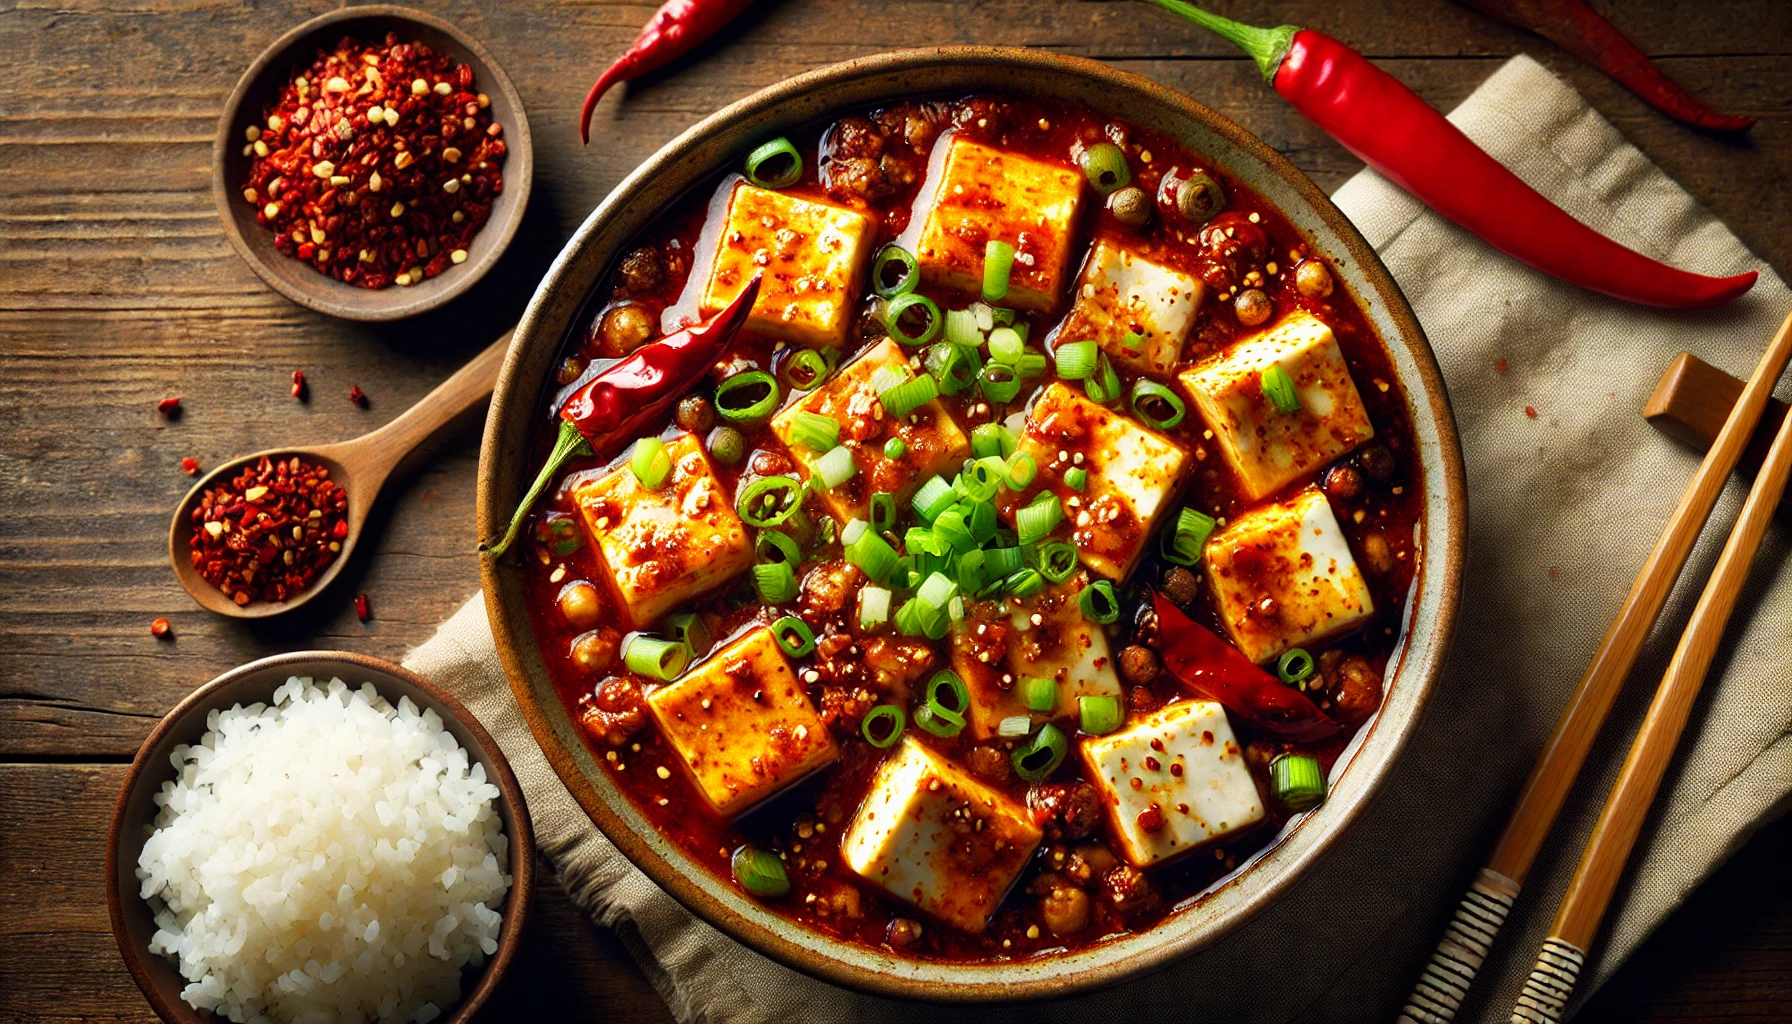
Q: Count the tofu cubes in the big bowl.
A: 12